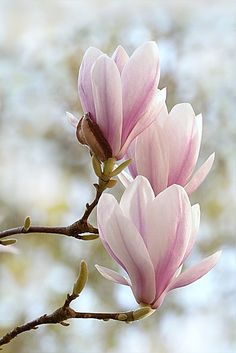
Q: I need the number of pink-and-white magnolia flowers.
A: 3